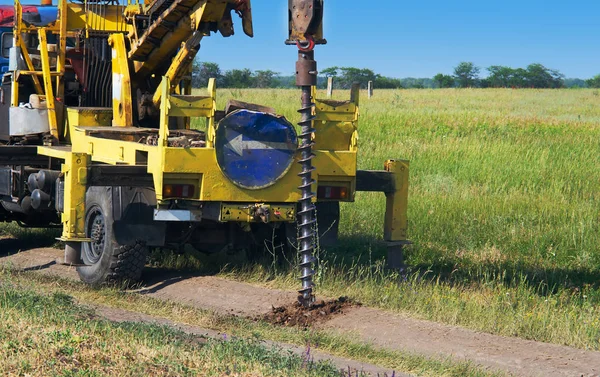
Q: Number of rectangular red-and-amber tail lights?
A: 2